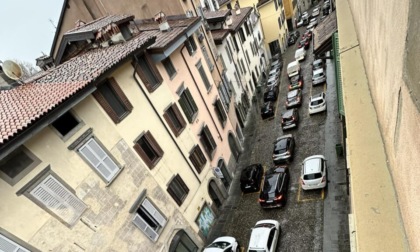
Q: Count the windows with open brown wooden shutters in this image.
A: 6